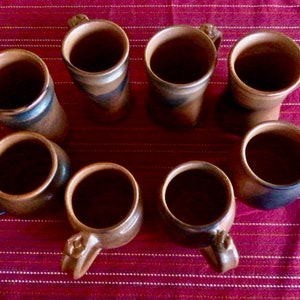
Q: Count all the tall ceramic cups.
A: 4